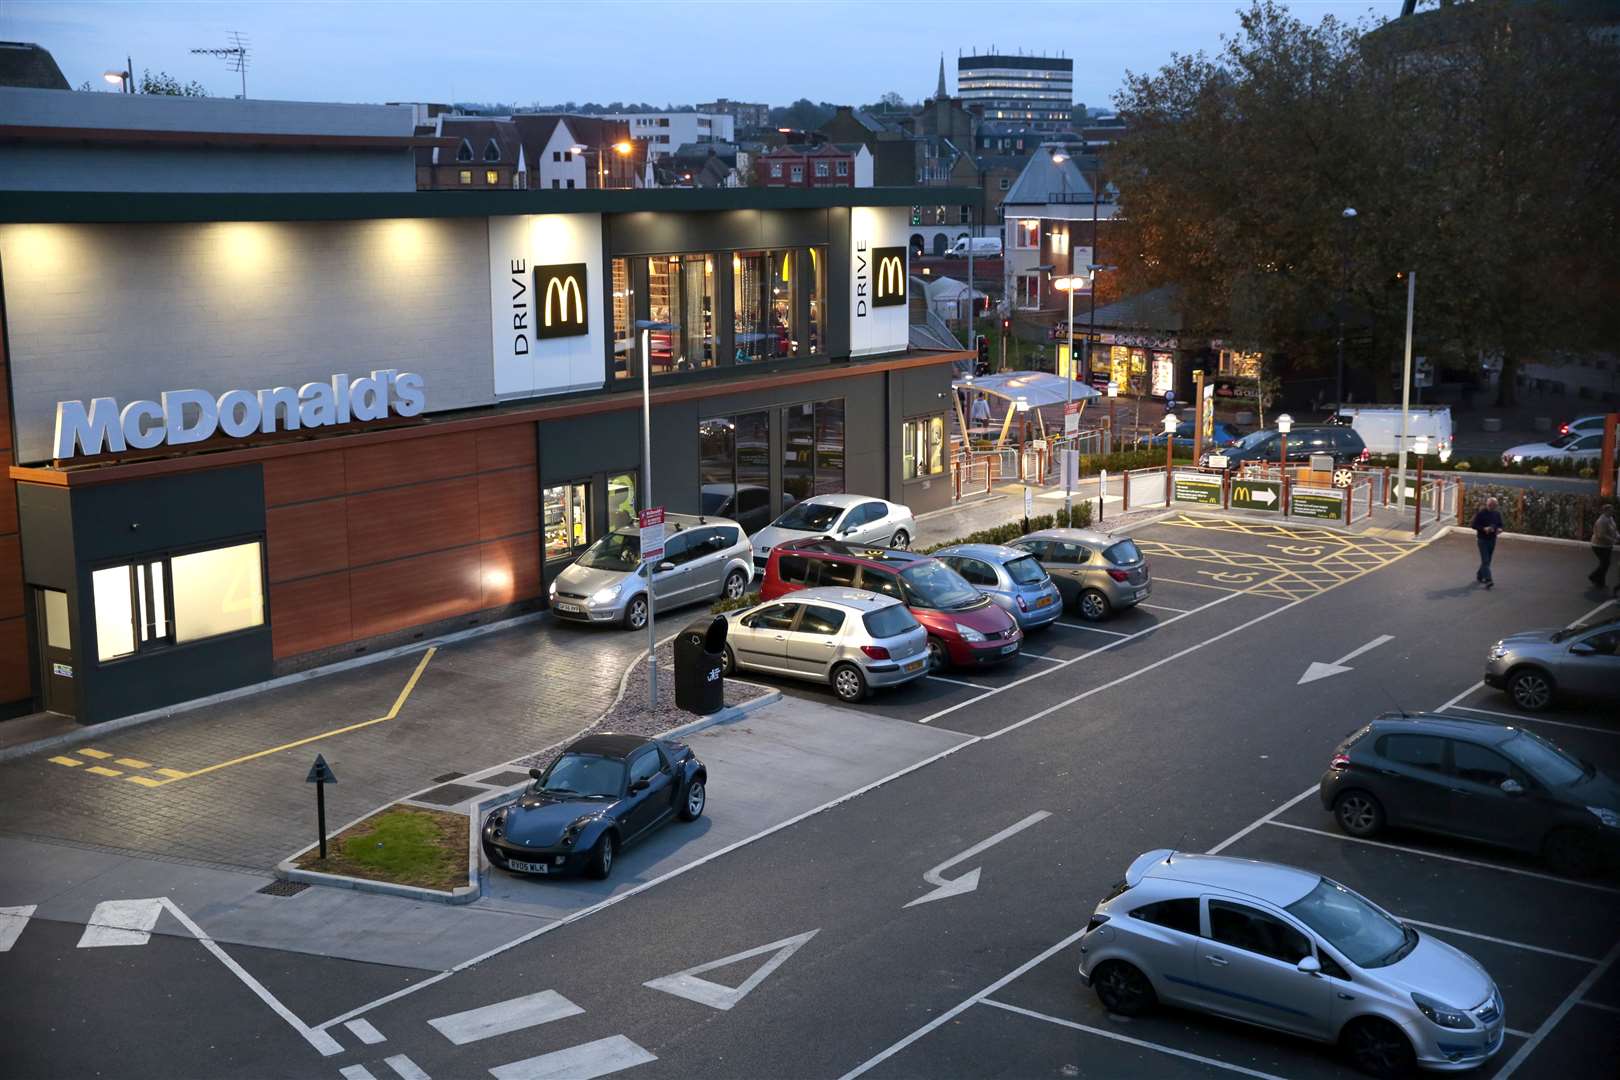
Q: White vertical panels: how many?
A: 2